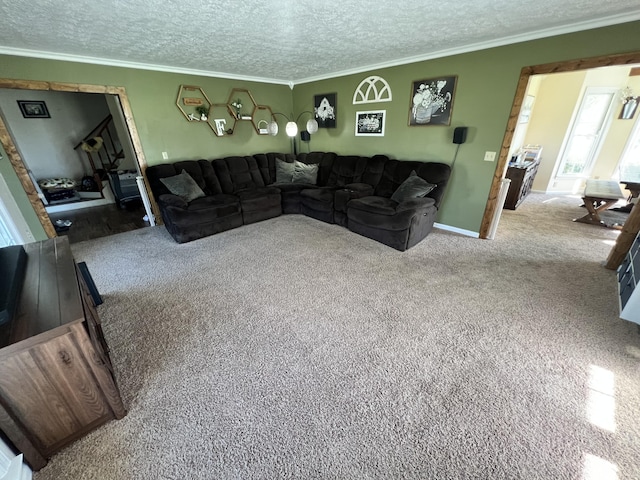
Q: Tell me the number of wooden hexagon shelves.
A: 4